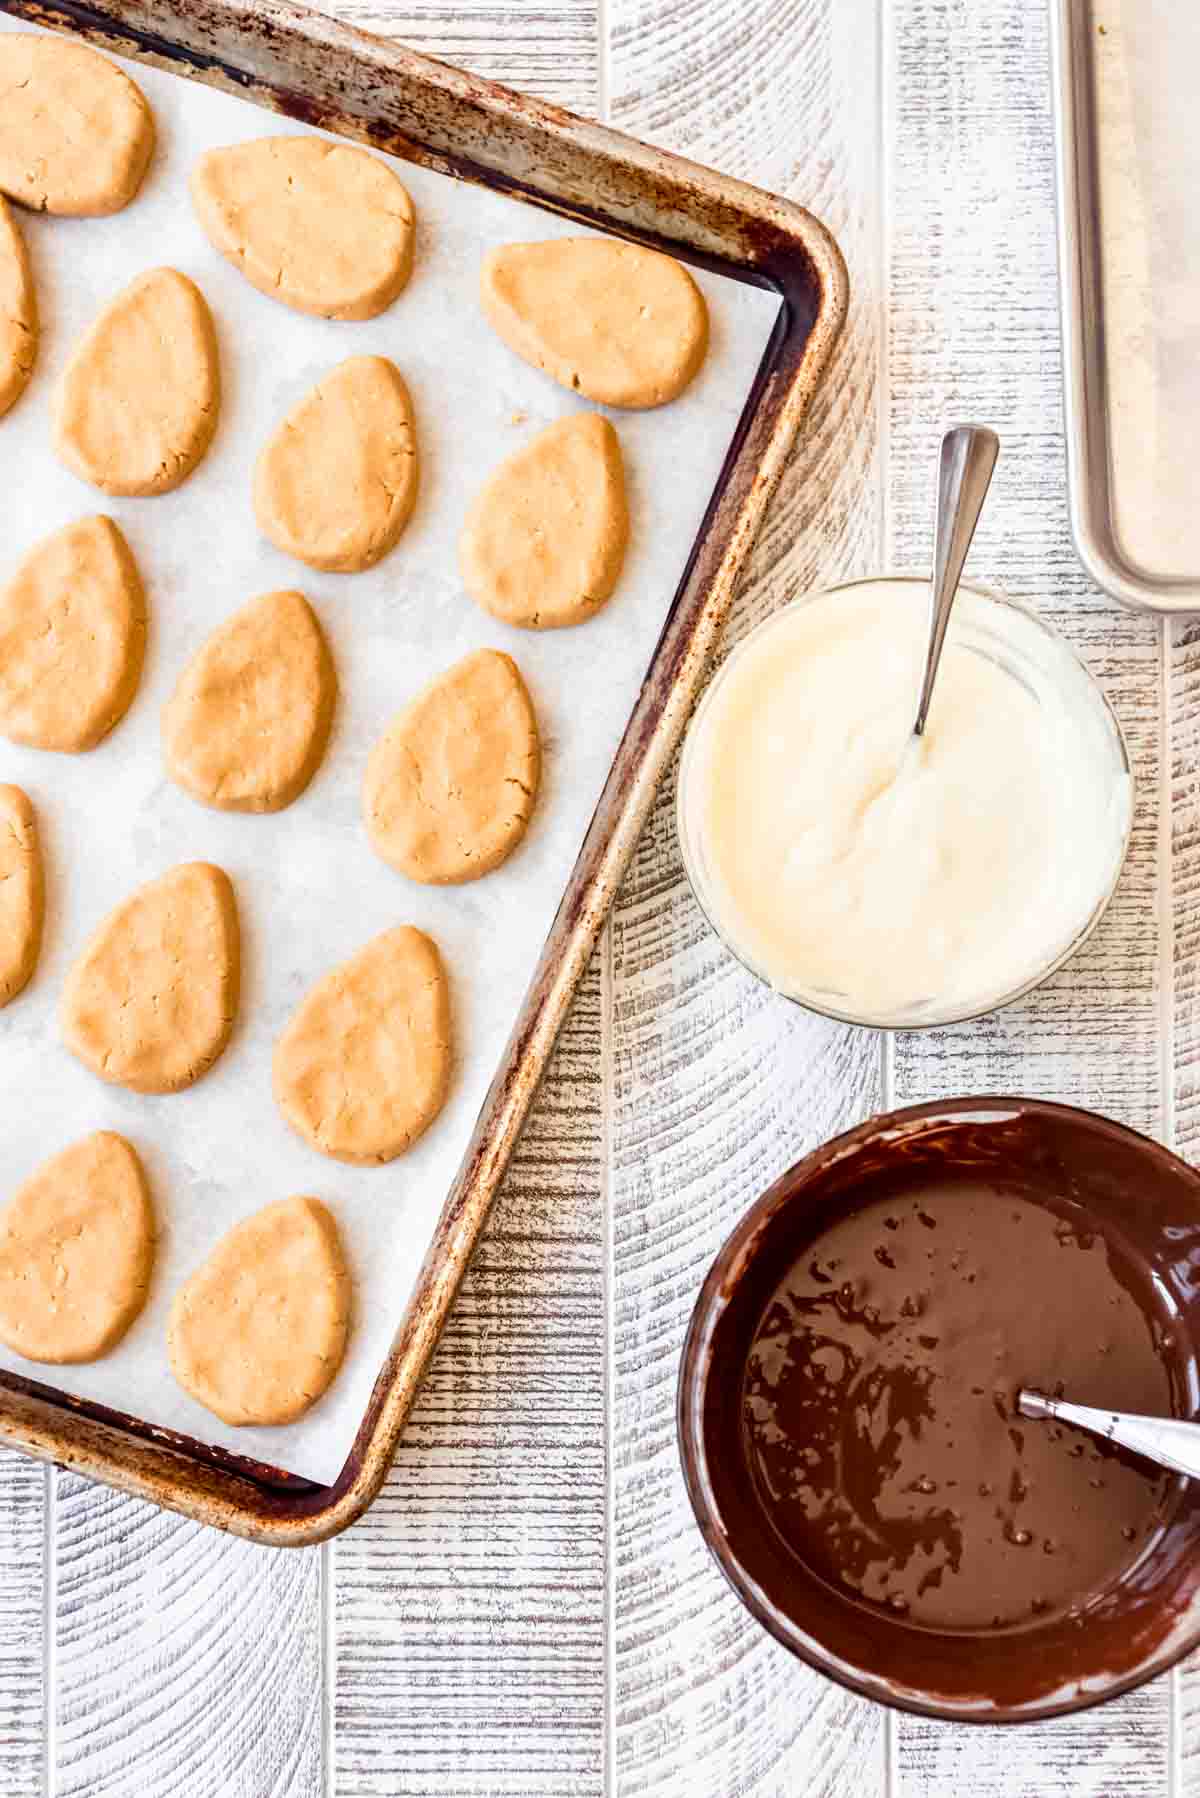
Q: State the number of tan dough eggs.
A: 15